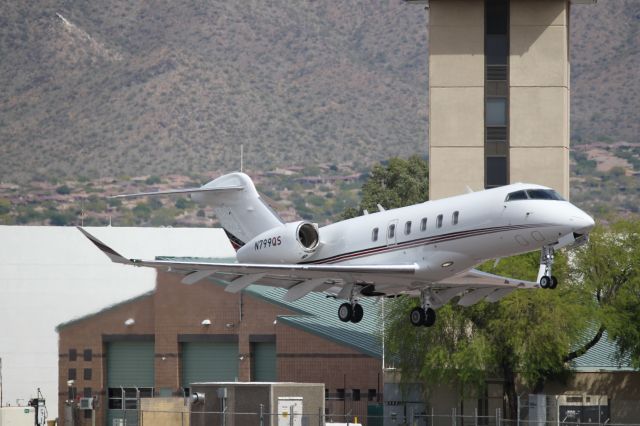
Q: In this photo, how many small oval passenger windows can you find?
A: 6